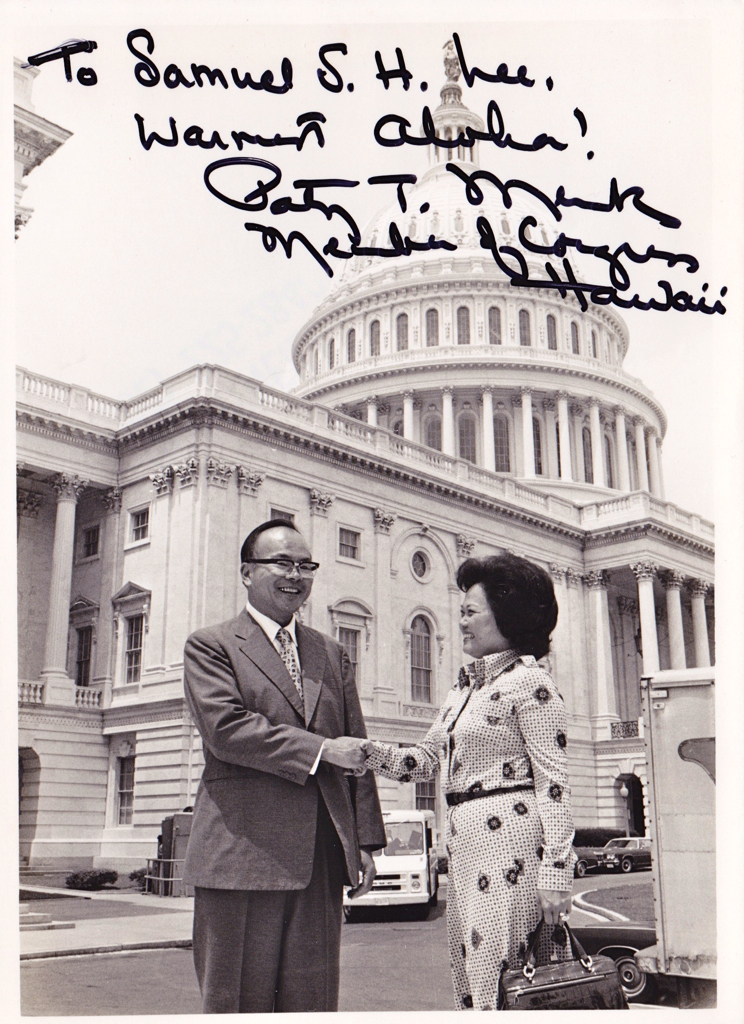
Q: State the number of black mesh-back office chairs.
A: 0